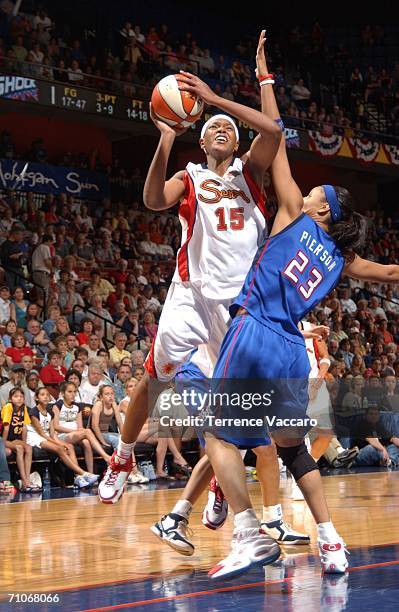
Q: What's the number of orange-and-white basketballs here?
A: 1